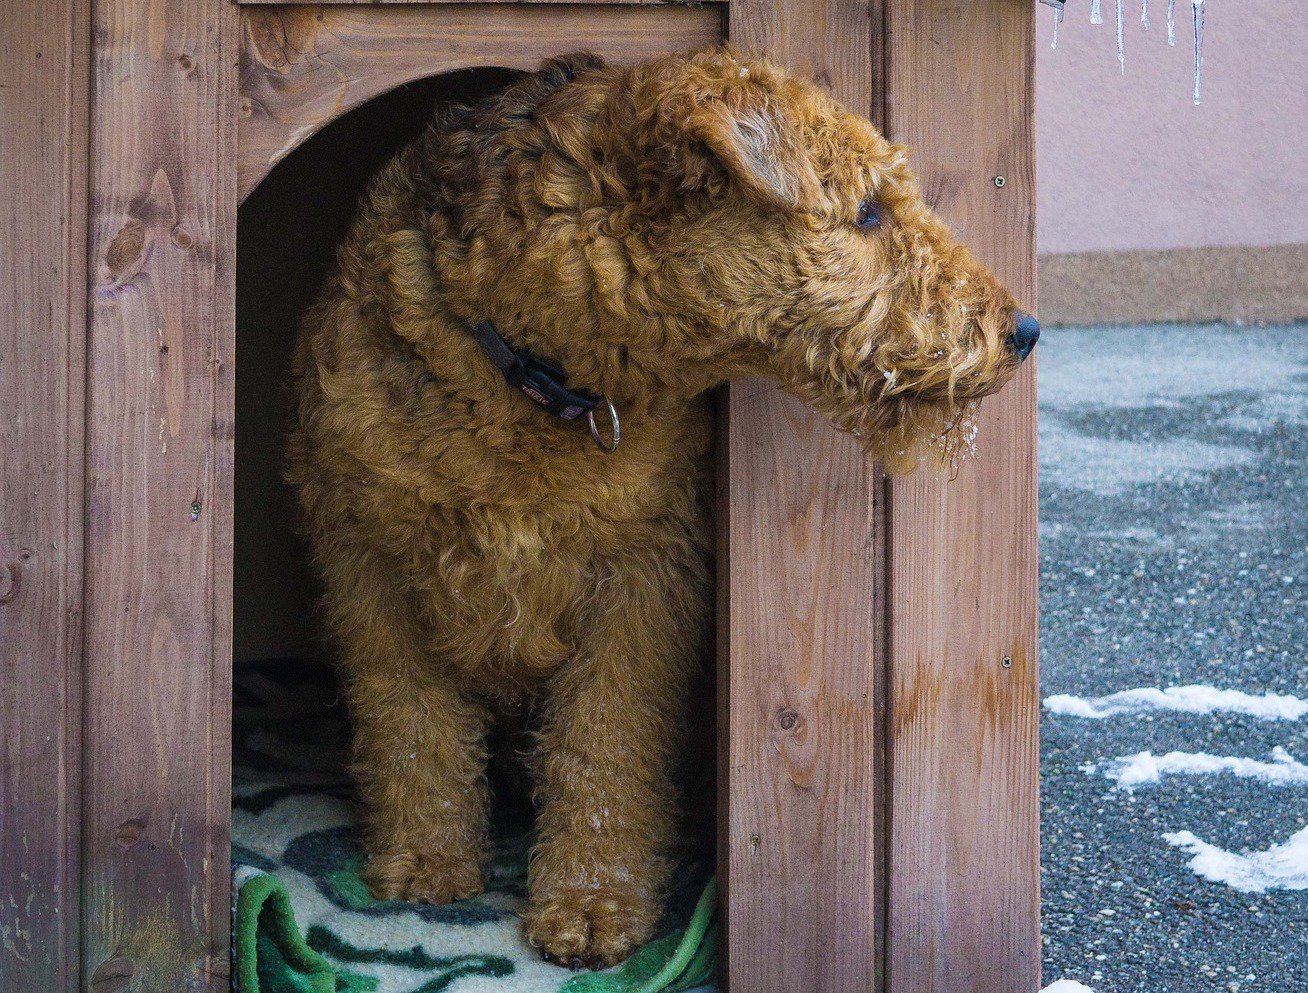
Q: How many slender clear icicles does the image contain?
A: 6